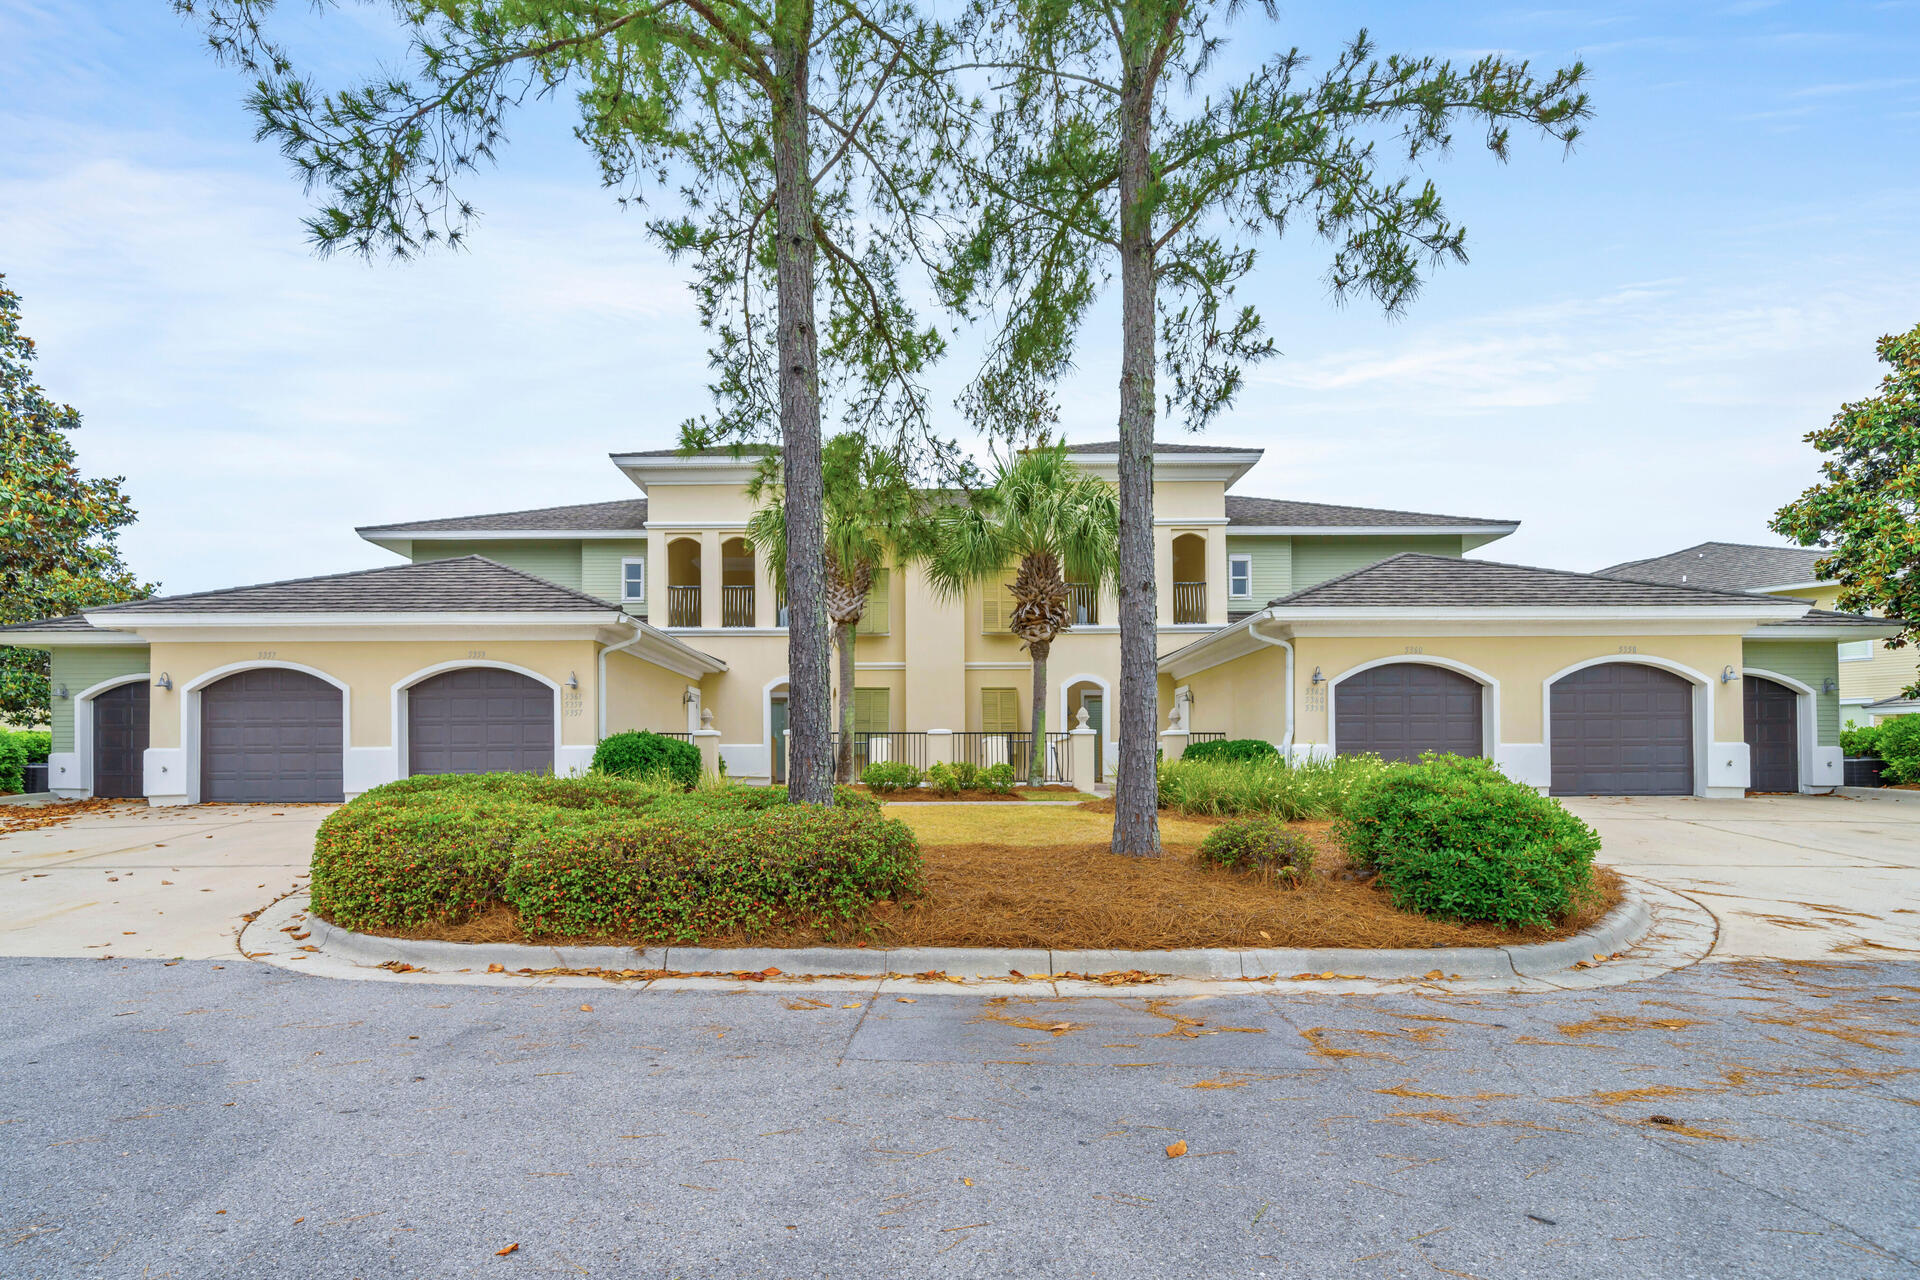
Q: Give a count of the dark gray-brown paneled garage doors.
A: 6